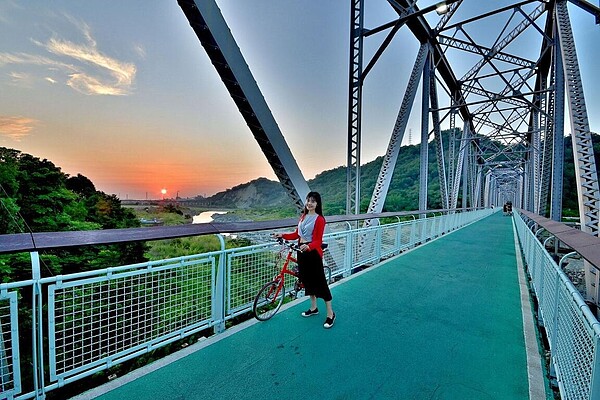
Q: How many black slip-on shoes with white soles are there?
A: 2